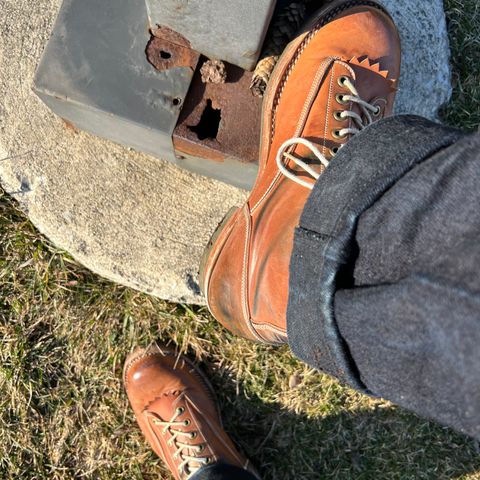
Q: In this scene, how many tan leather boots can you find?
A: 2